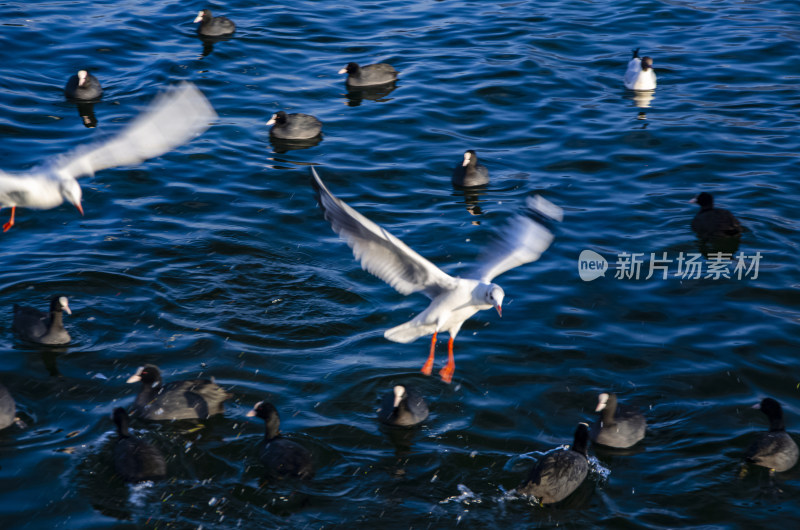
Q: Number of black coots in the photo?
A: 15